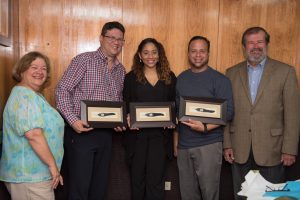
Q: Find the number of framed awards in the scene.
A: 3